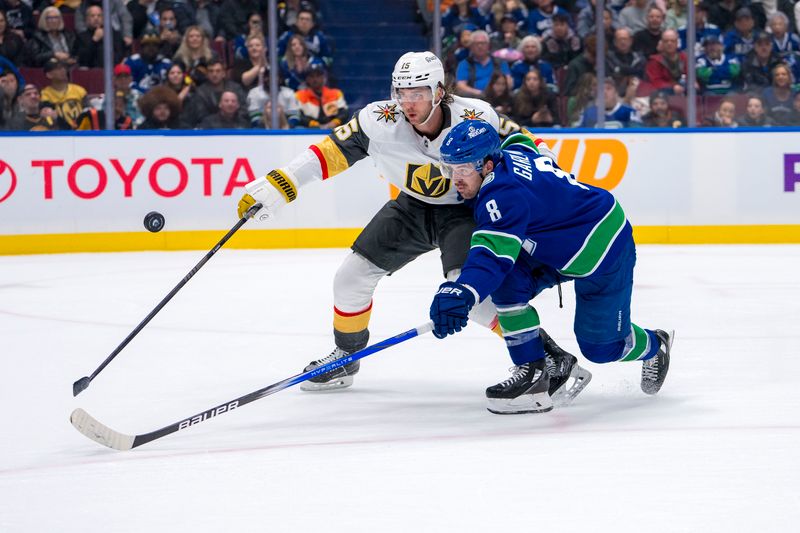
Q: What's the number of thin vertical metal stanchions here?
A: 5